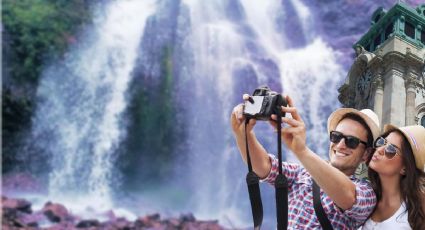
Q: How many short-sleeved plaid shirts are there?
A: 1